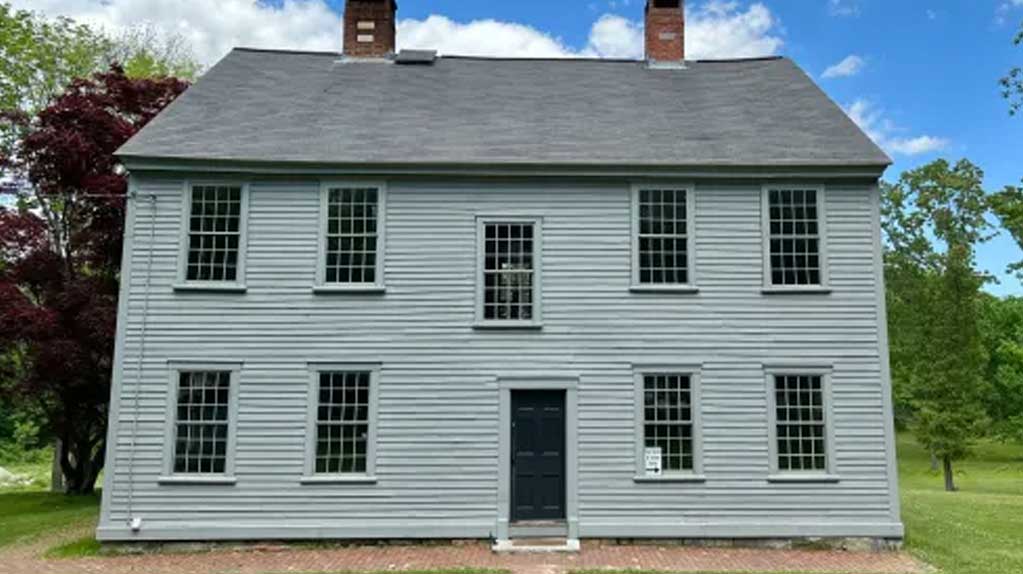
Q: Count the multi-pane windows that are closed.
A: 9